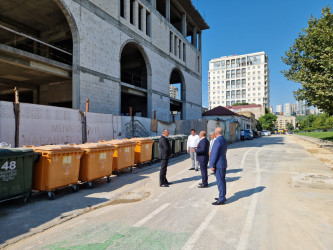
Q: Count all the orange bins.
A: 4